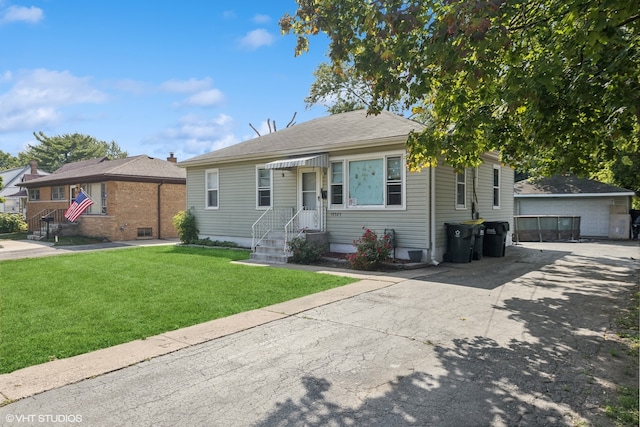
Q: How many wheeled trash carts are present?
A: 3